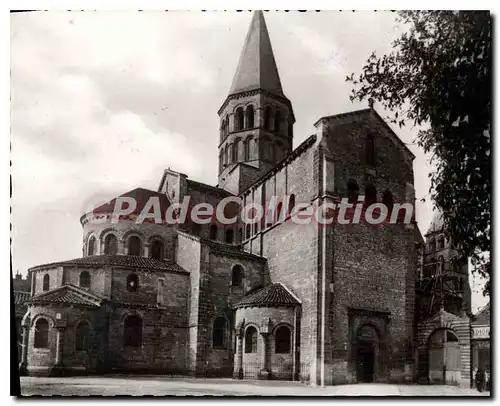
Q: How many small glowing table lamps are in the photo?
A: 0